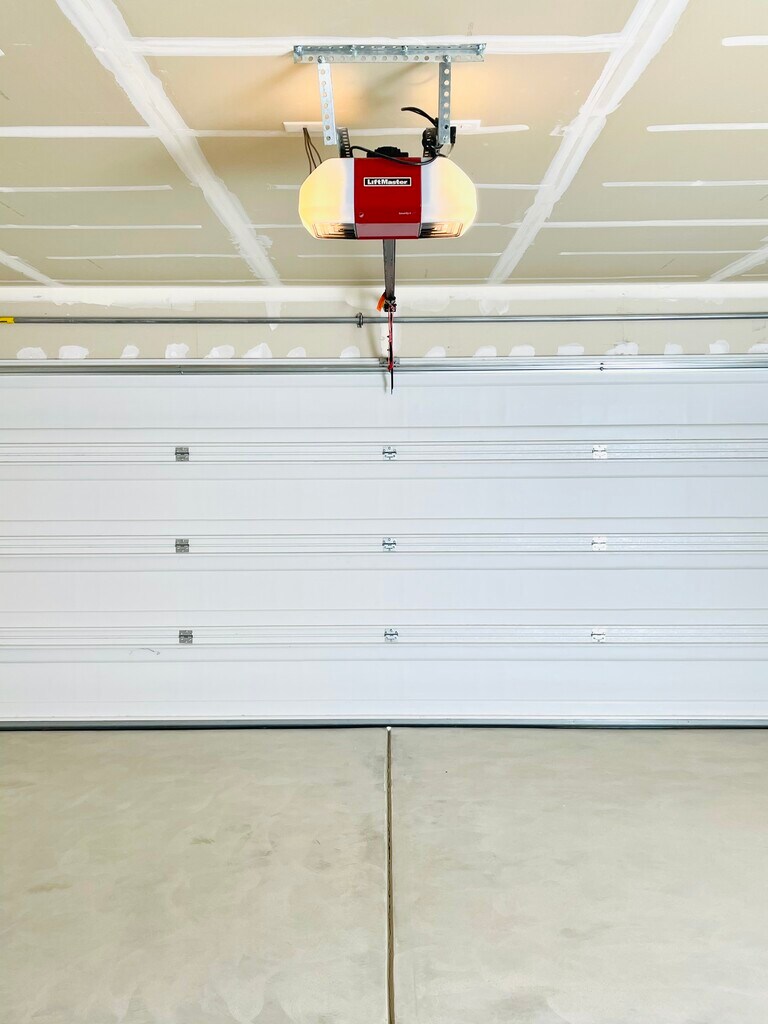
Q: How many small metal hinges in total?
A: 9